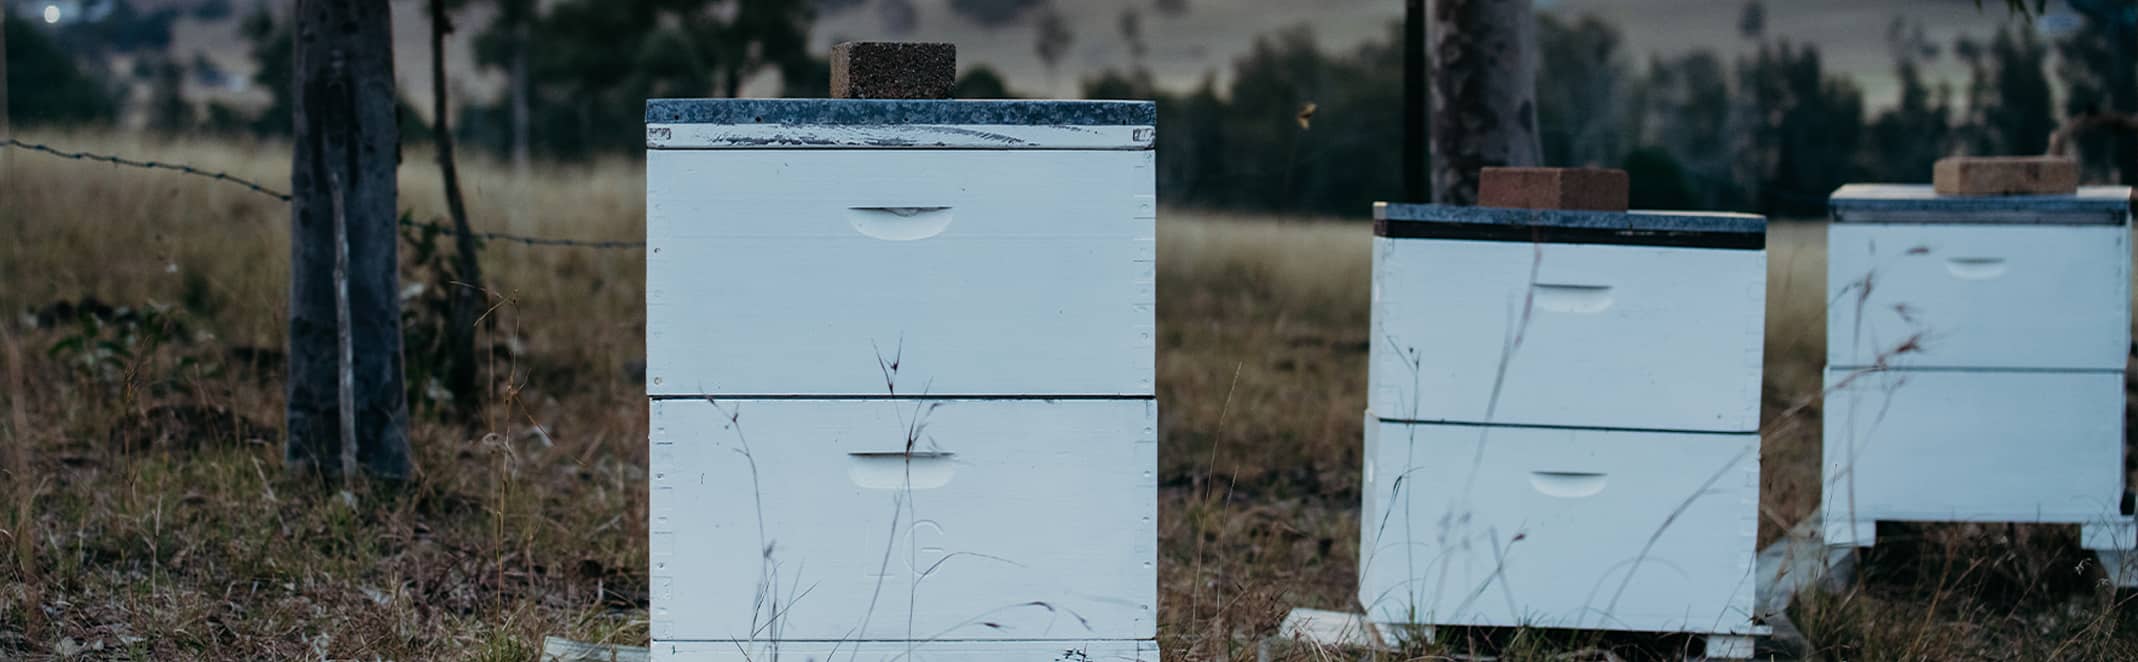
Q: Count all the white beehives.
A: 3